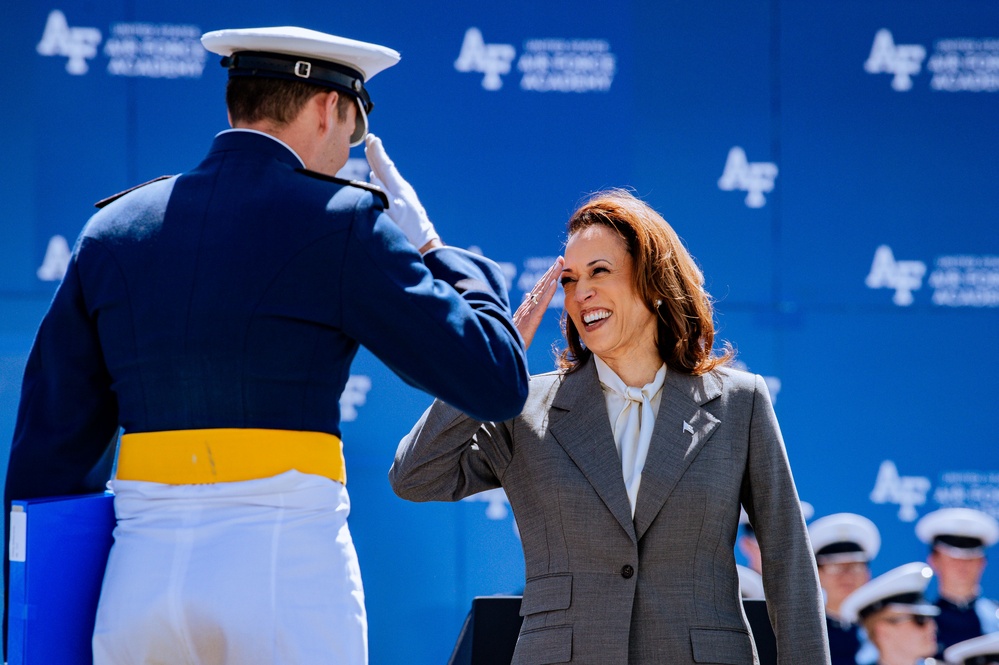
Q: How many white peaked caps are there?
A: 7